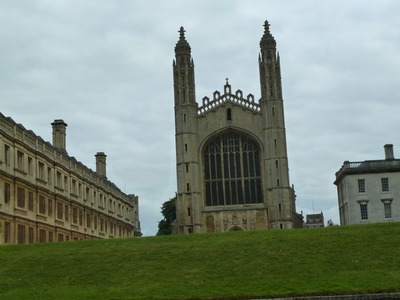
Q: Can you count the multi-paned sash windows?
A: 4